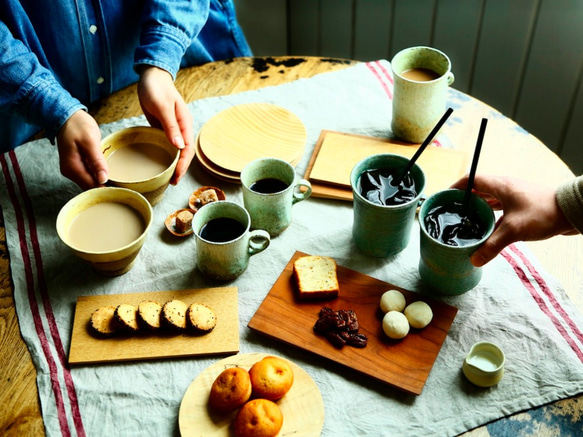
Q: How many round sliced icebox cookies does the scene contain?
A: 5